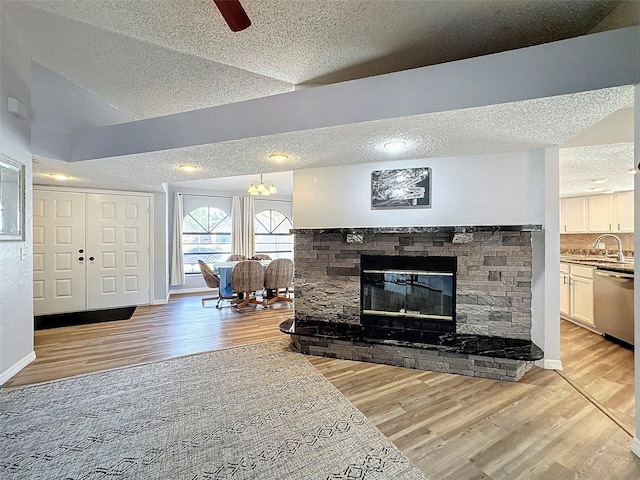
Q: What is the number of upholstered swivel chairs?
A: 5